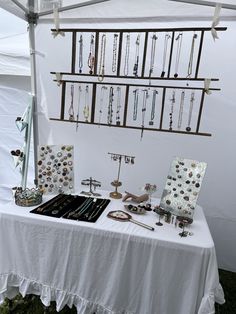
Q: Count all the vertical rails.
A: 11